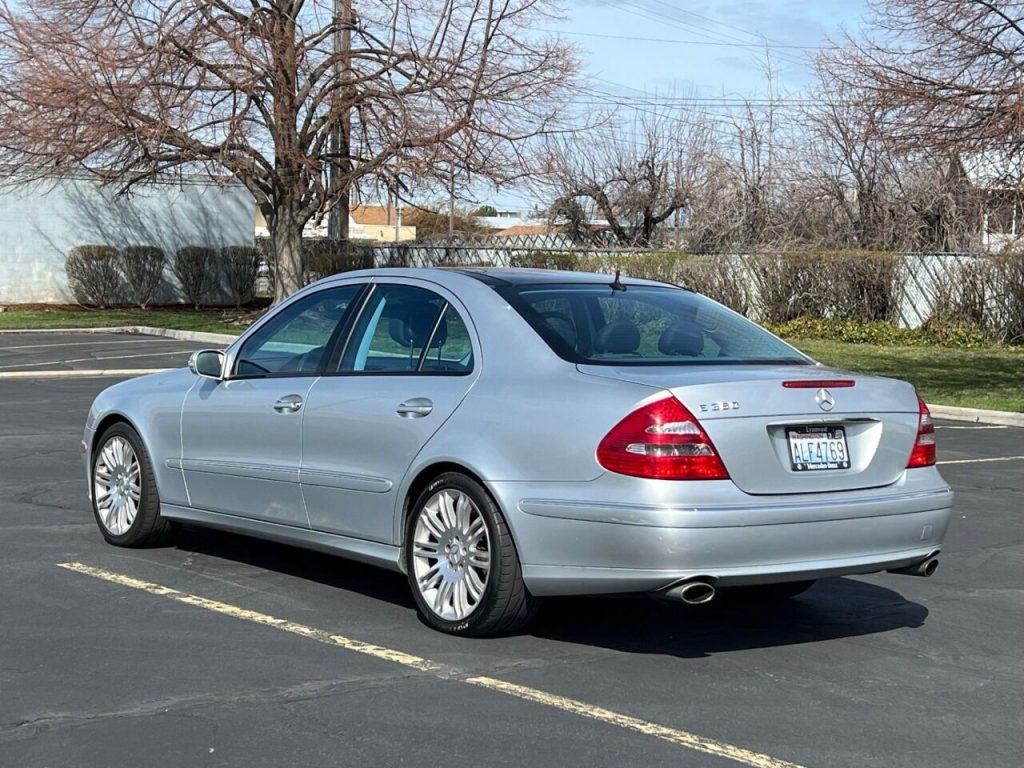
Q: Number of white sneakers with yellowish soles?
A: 0